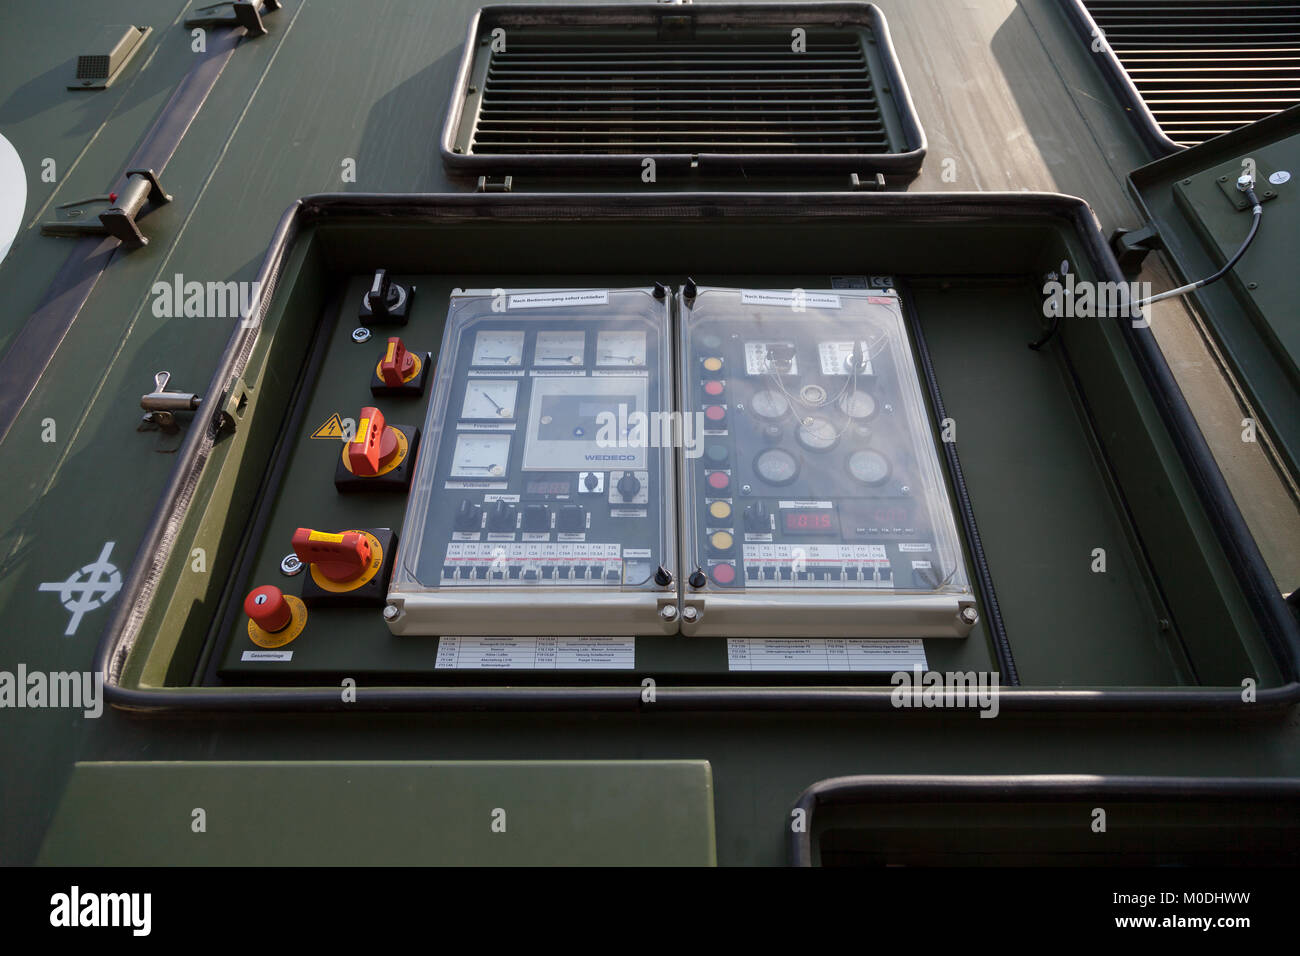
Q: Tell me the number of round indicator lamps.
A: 9